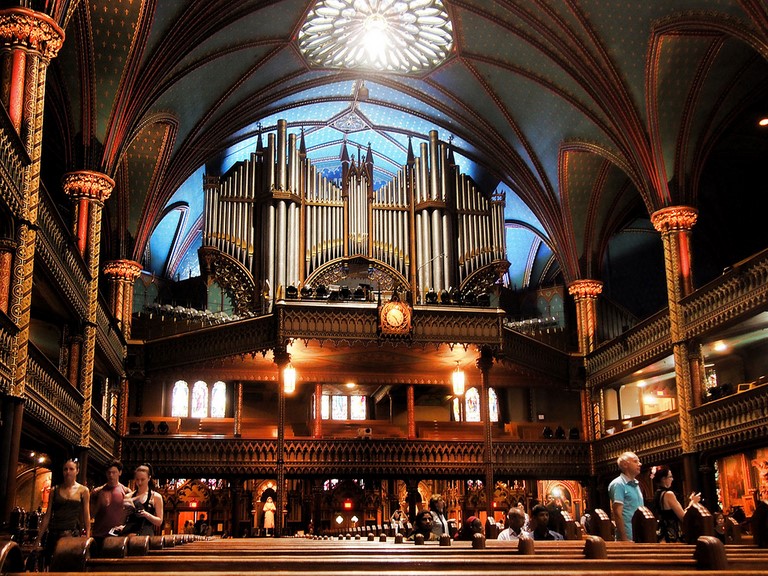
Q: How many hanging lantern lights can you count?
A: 2